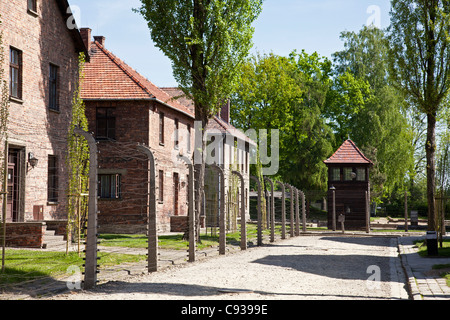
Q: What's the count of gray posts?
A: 11